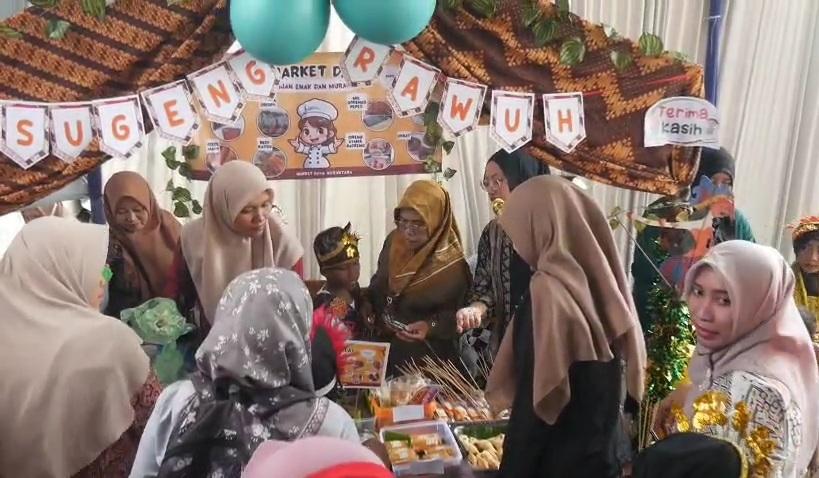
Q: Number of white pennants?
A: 11